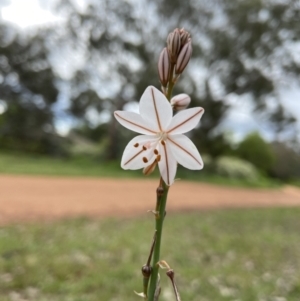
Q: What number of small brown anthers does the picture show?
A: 6